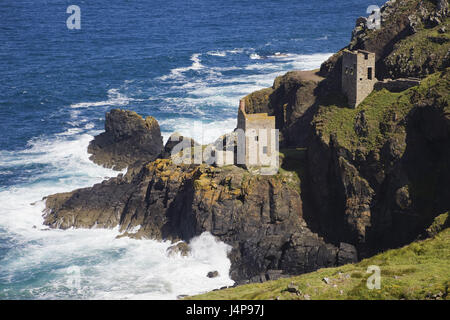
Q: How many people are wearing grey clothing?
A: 0